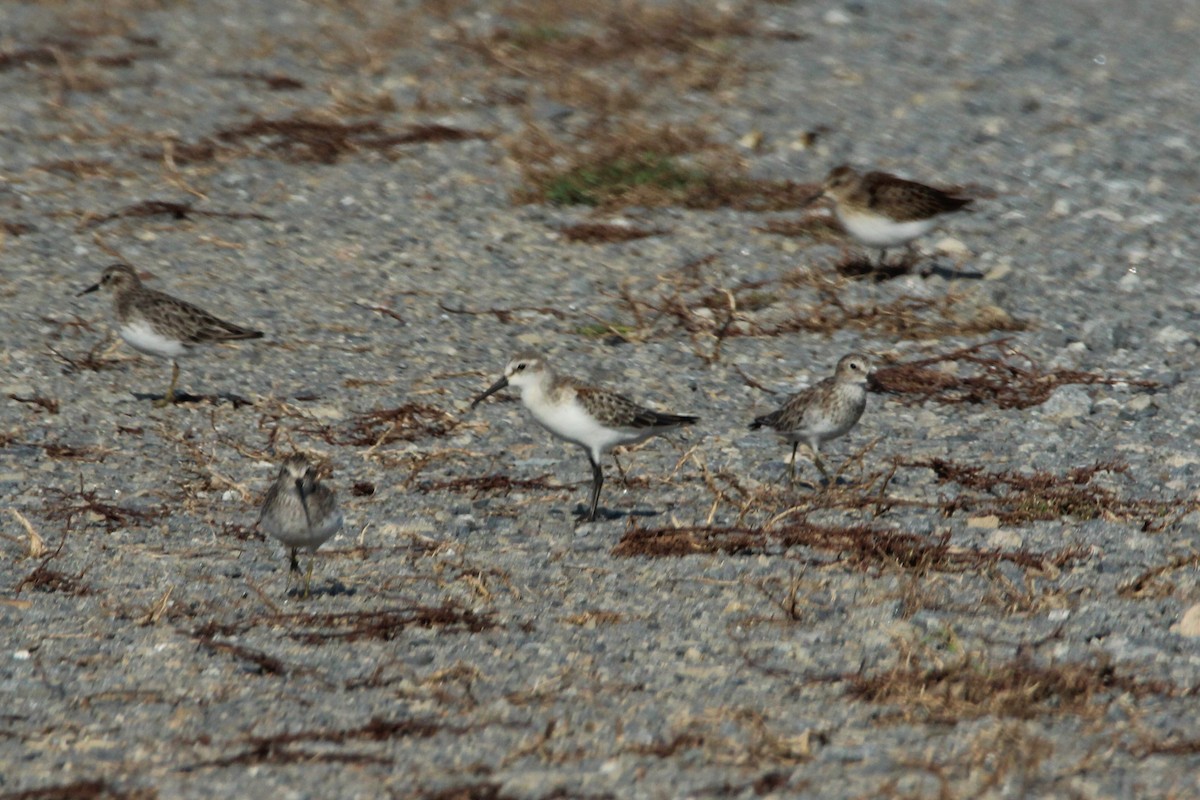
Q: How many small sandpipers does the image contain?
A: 5